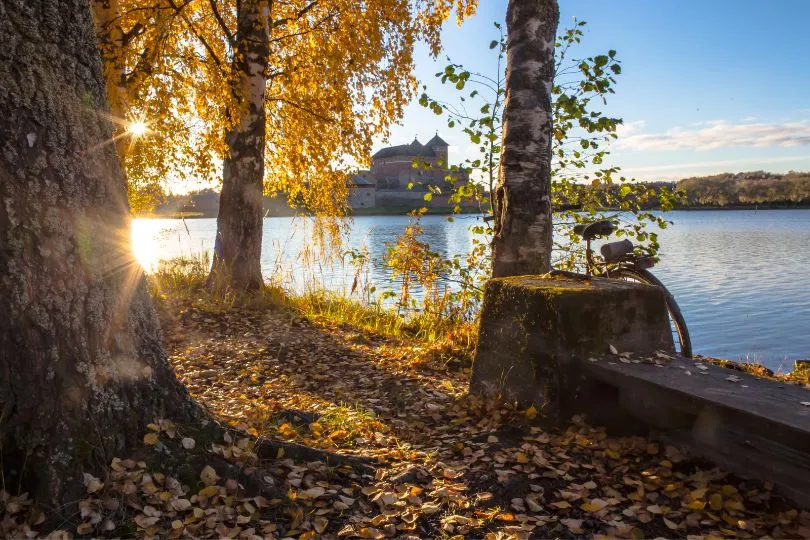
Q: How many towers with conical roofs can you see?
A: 2